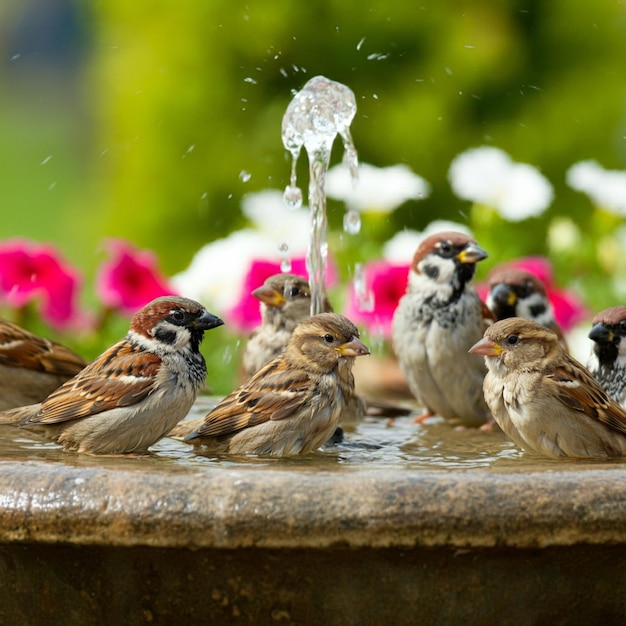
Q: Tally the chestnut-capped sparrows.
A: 4